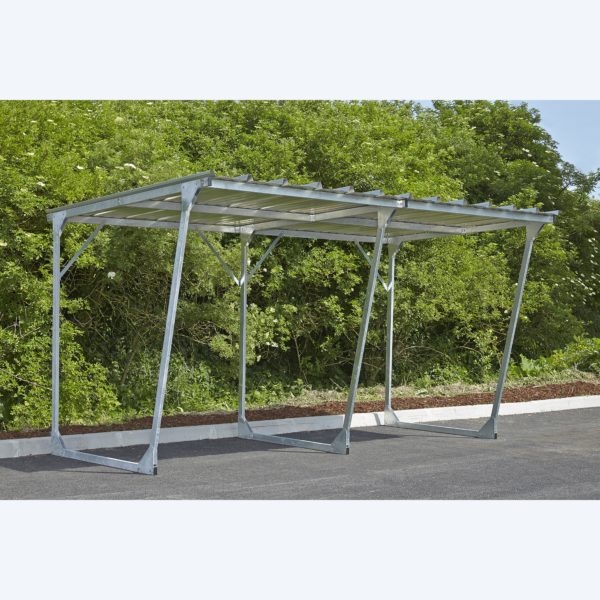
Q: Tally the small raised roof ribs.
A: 12